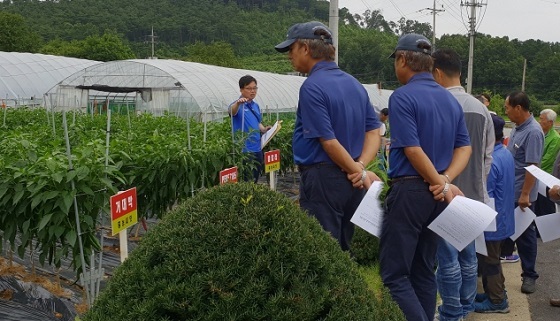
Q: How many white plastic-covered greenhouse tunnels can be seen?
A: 2